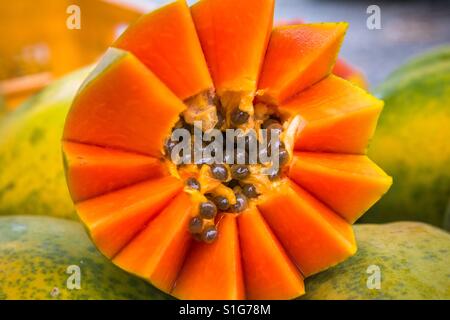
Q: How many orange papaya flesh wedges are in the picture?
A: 12